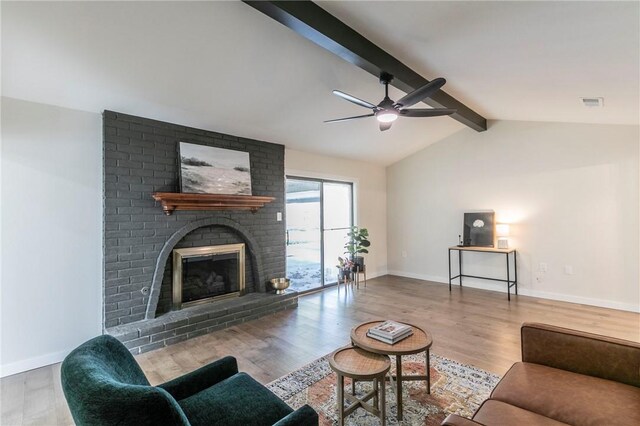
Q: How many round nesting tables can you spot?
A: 2